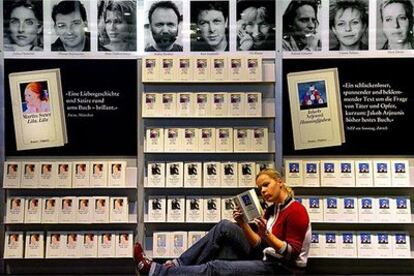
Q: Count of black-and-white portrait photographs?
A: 9